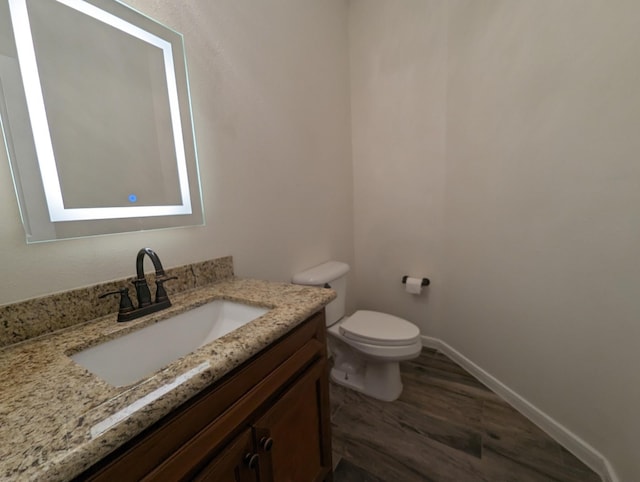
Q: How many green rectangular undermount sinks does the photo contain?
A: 0